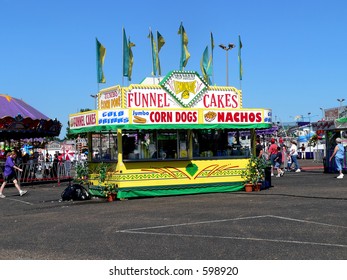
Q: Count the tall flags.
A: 9